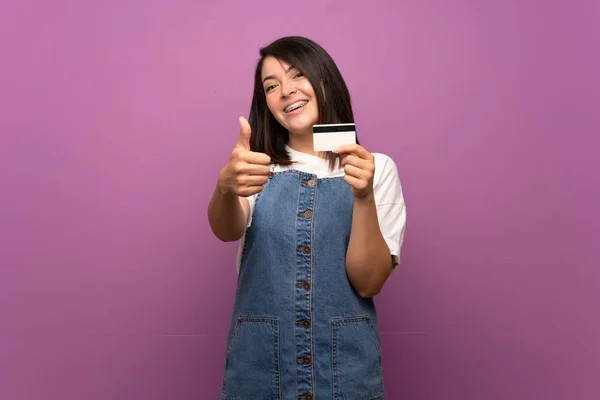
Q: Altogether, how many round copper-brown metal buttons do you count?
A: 7